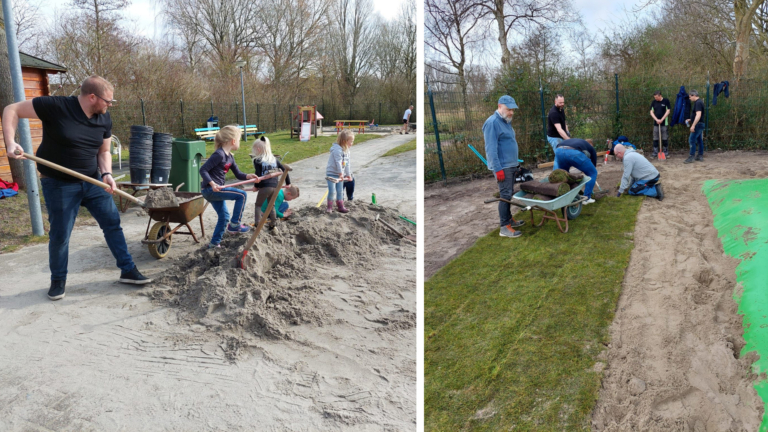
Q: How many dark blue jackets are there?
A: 2